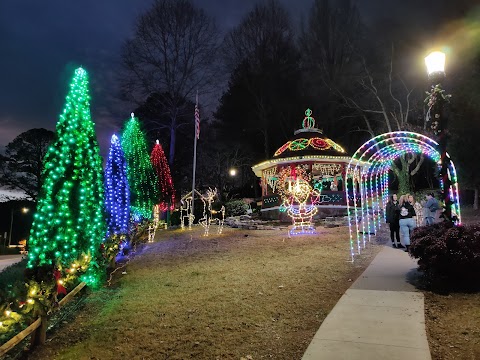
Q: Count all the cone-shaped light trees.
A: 4